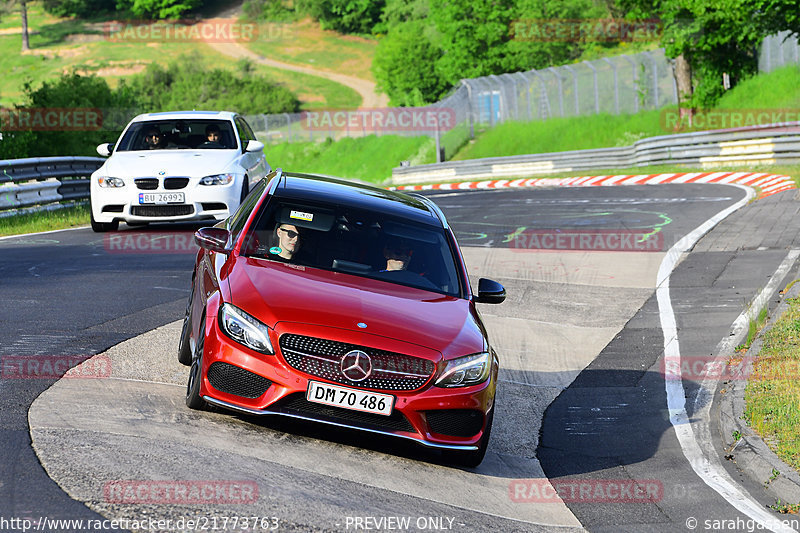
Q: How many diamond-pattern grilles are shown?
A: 1